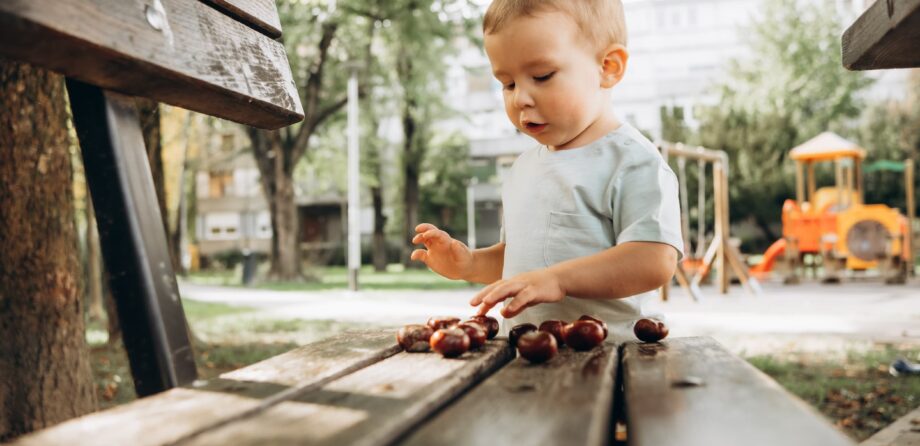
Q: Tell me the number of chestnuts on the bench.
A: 11